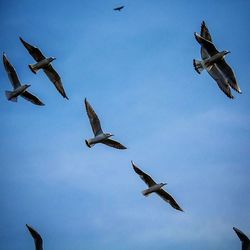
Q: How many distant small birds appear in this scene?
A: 1